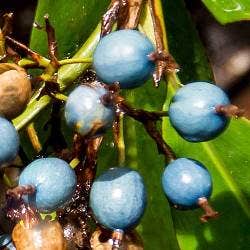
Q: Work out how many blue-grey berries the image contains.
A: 7